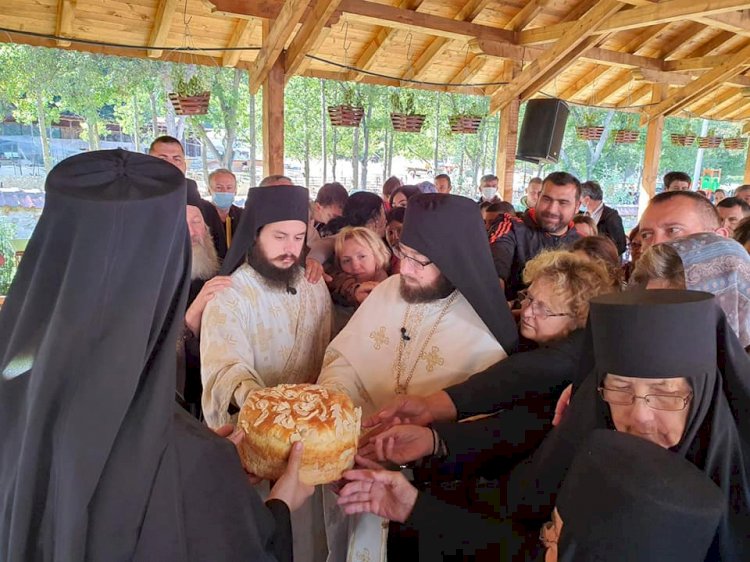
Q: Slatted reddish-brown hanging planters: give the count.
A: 9